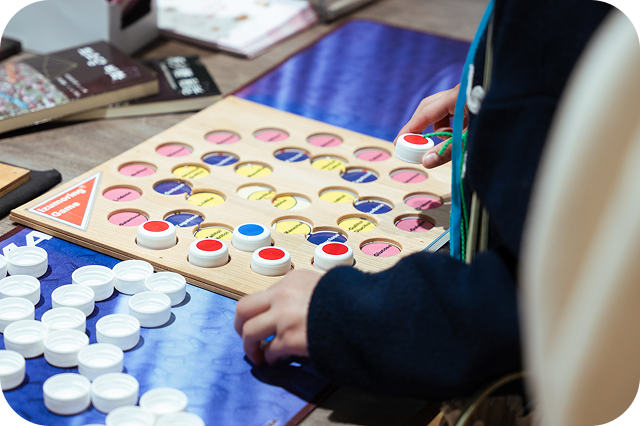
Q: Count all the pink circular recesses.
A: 12